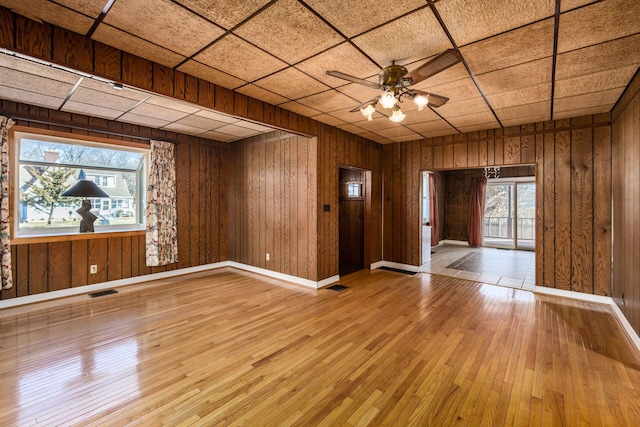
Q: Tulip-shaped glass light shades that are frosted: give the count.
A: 4